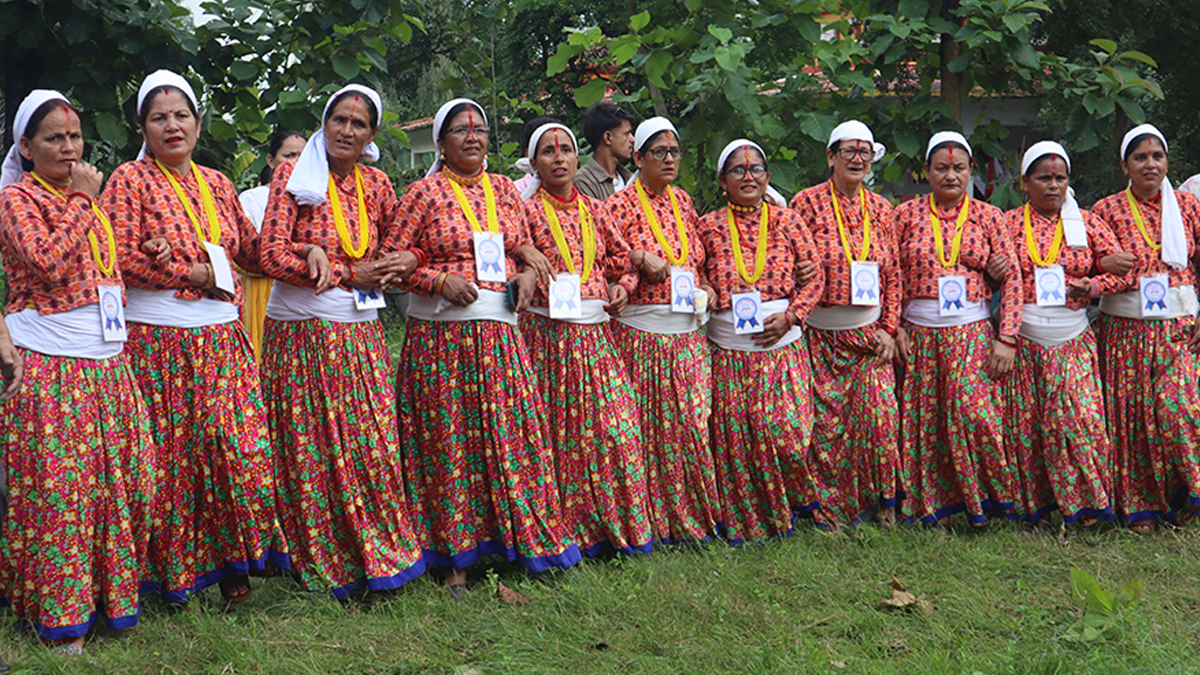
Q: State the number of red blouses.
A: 11